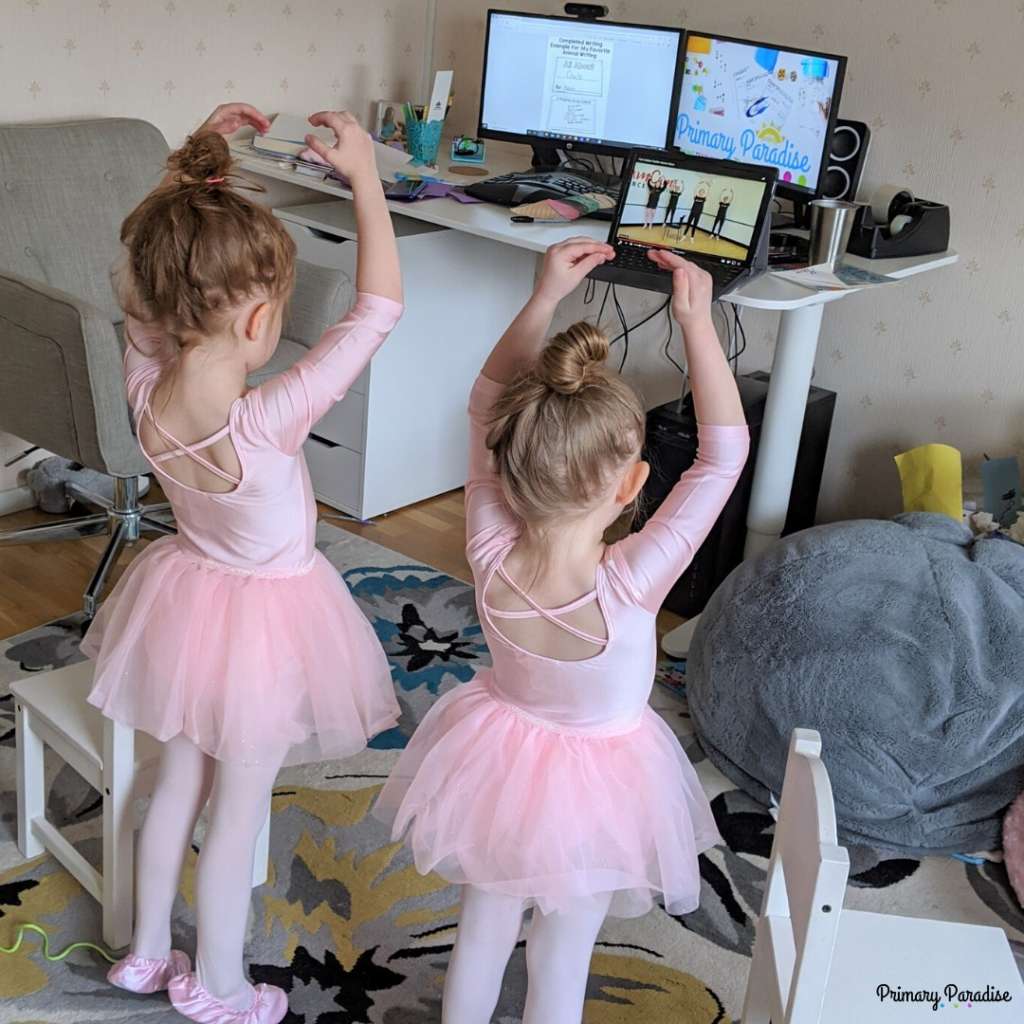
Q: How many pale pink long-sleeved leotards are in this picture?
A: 2